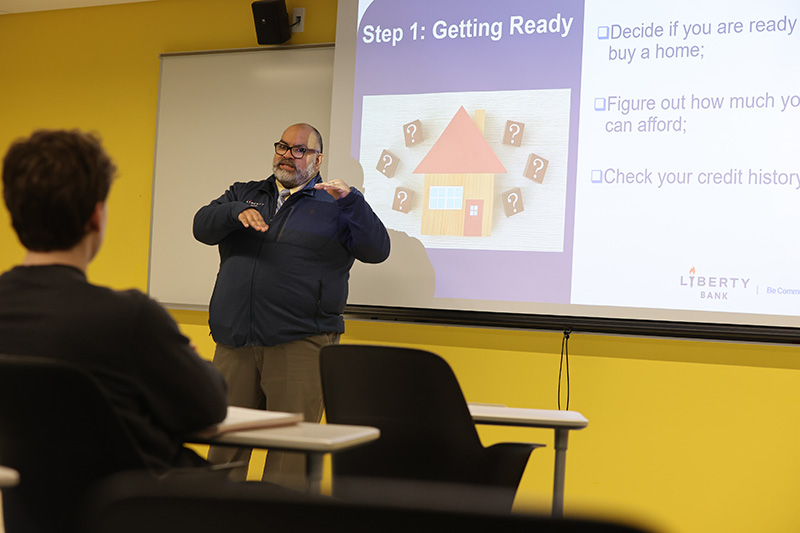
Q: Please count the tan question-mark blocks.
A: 6